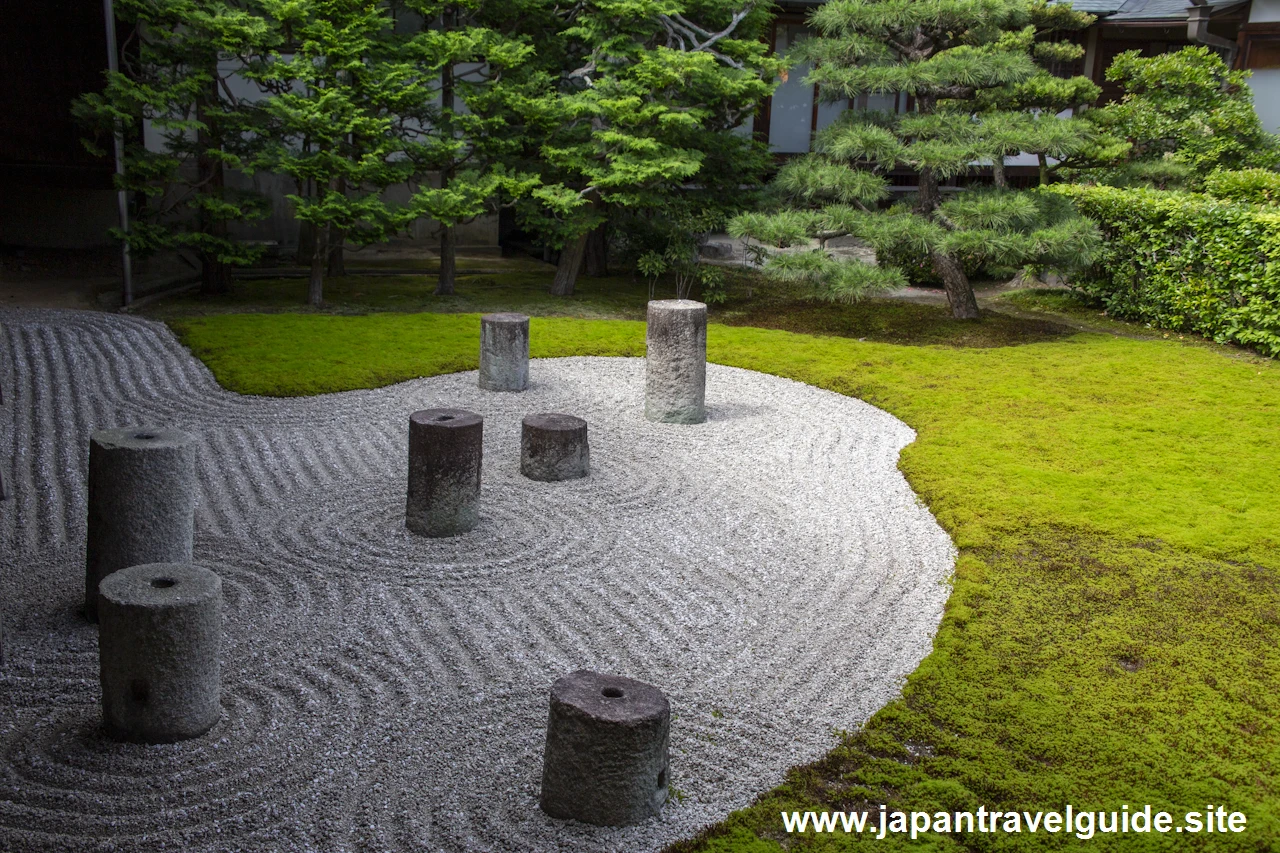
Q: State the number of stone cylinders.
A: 7